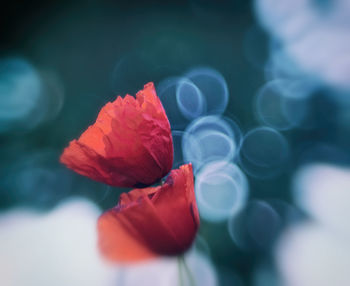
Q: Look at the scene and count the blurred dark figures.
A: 0